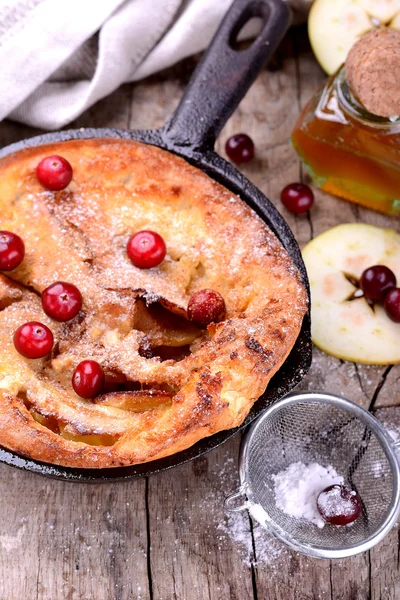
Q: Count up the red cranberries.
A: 12